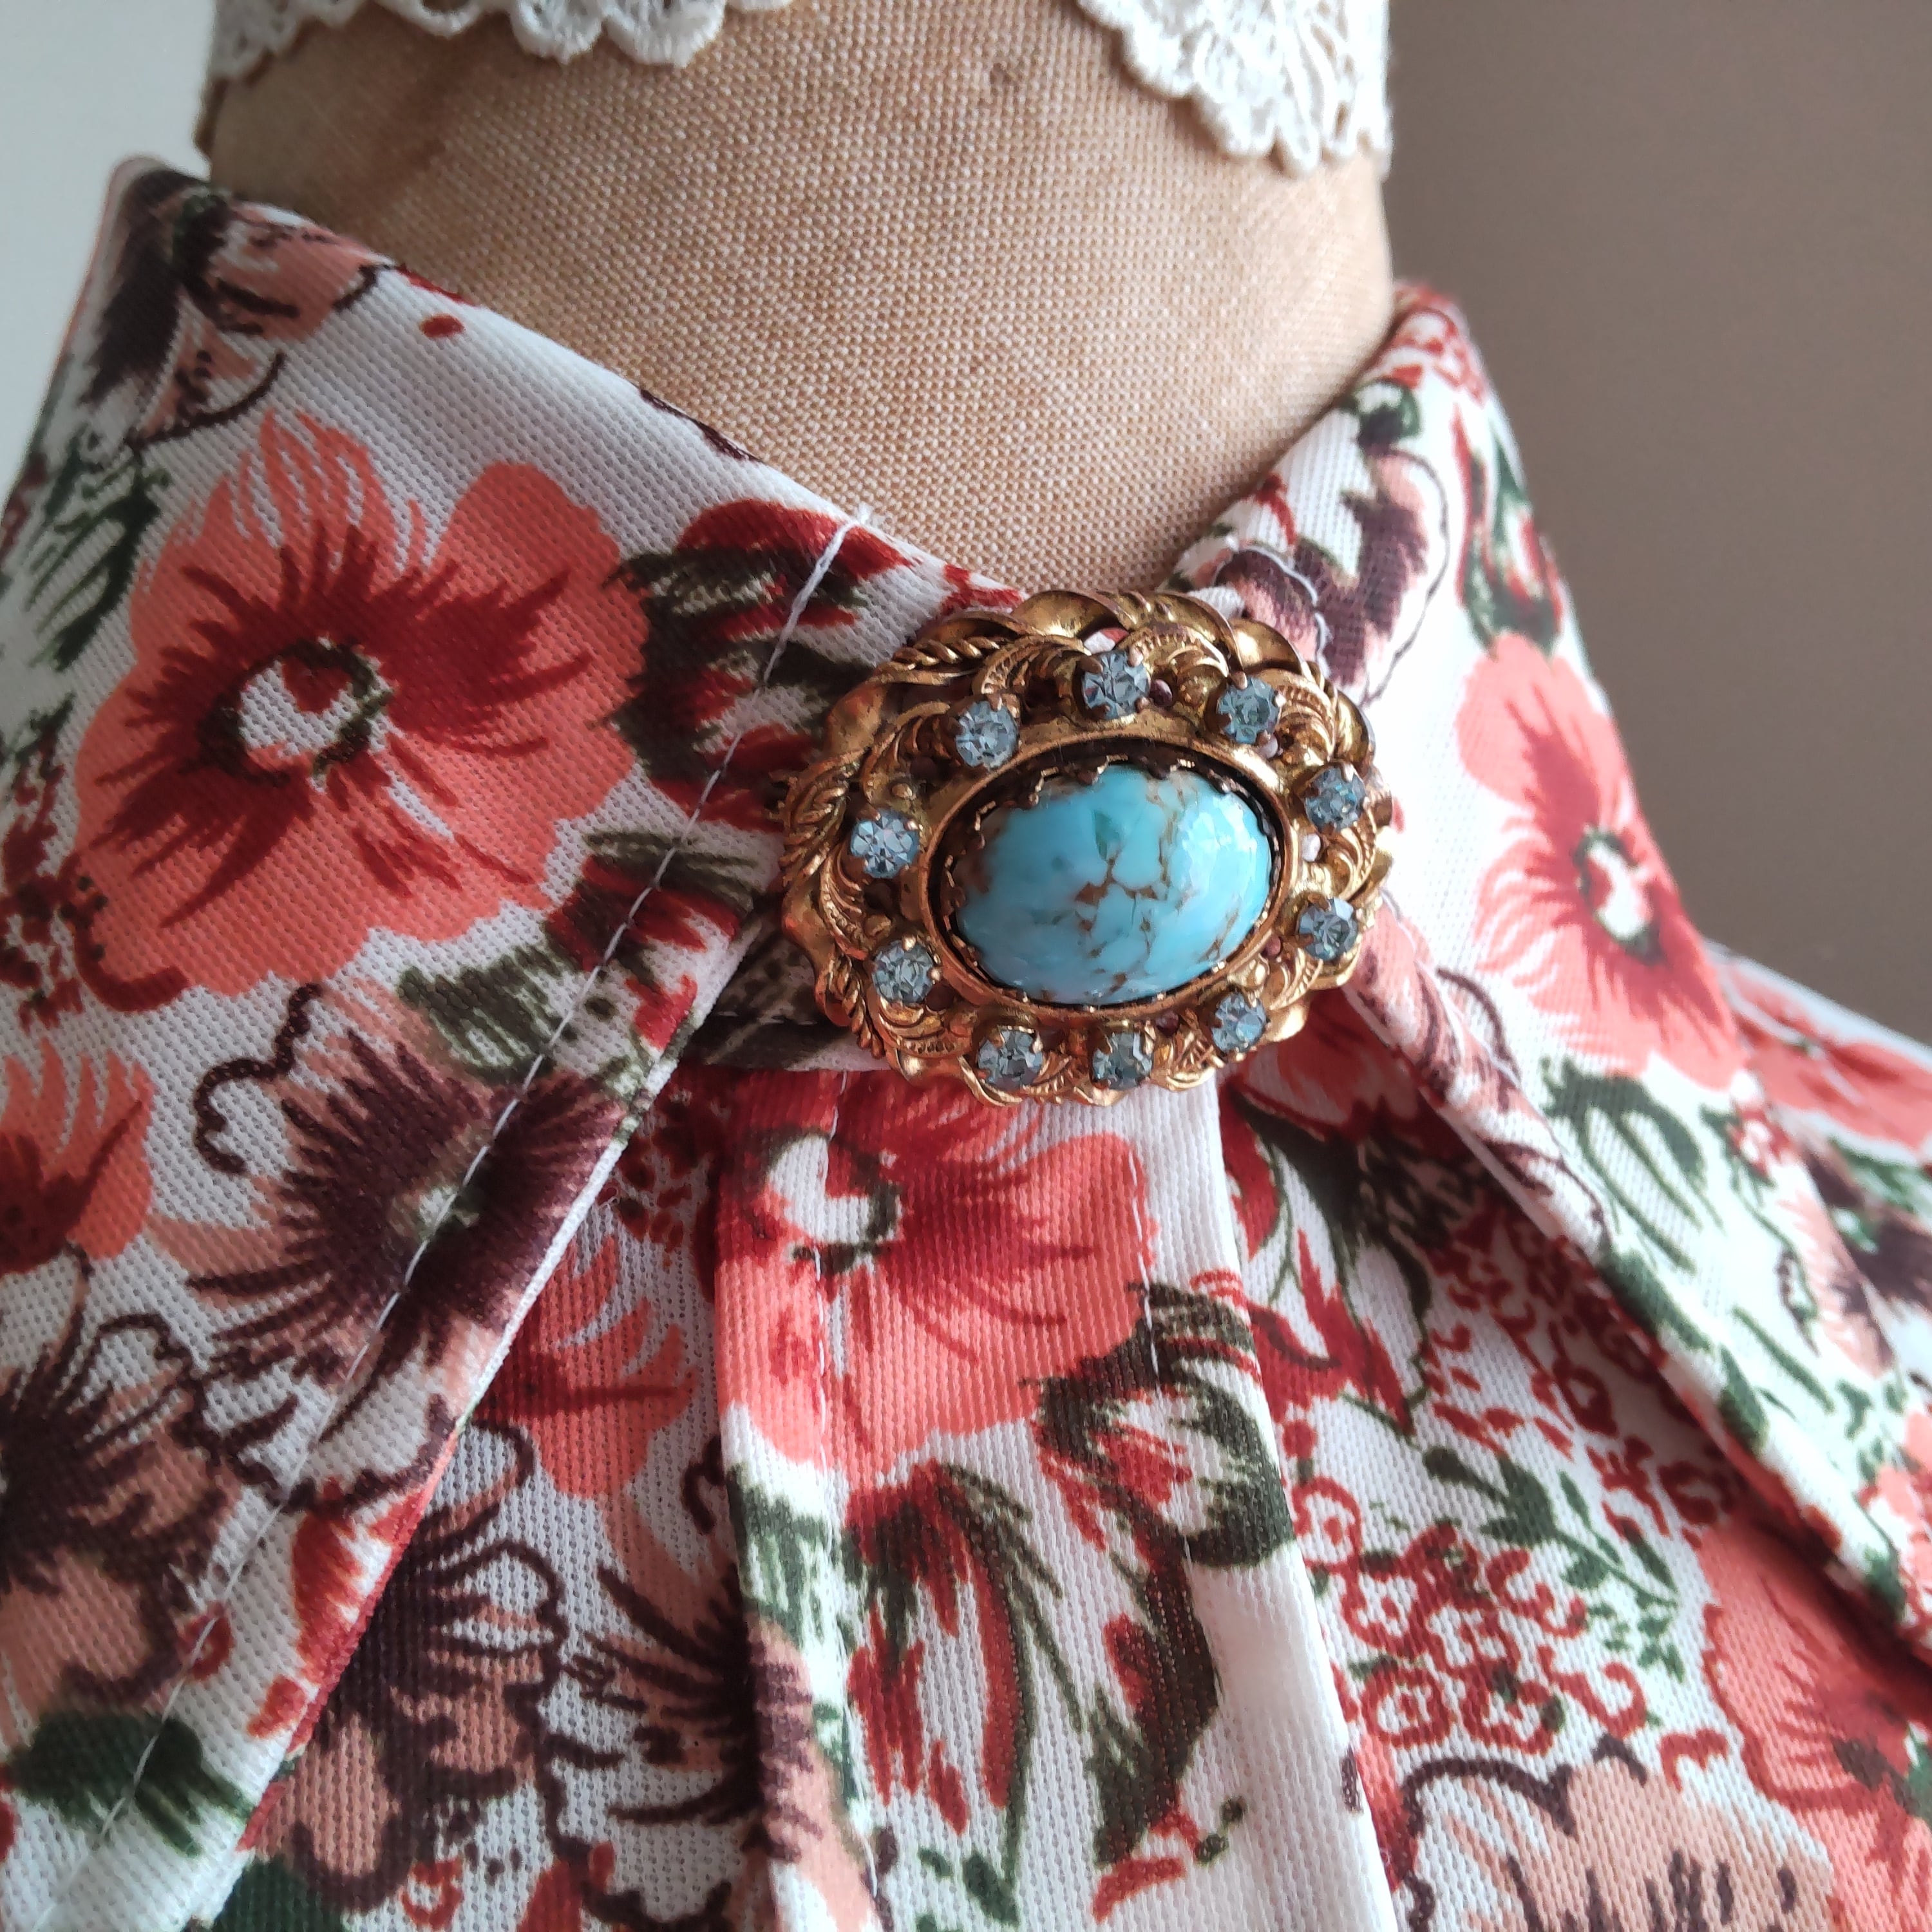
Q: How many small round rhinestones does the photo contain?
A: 10